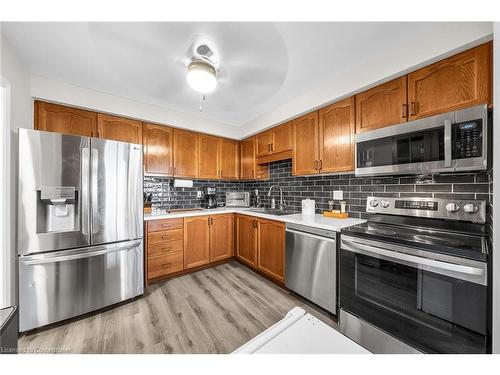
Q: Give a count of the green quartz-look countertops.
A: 0